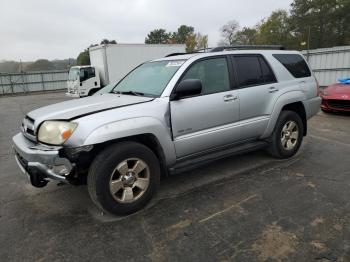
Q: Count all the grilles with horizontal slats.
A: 1